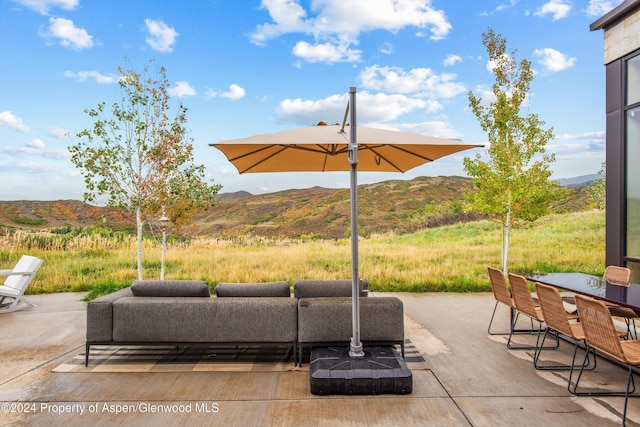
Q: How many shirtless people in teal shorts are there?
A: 0